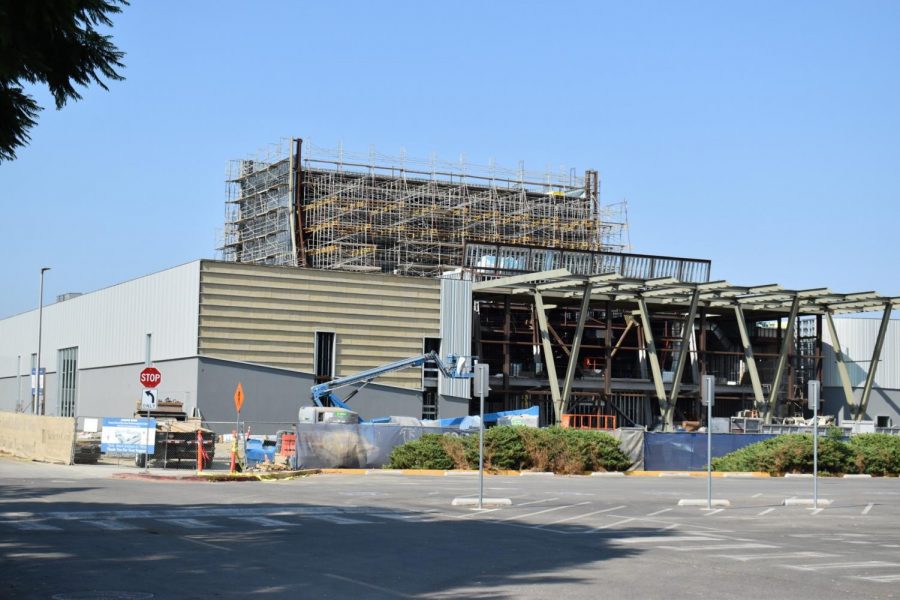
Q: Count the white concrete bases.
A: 3